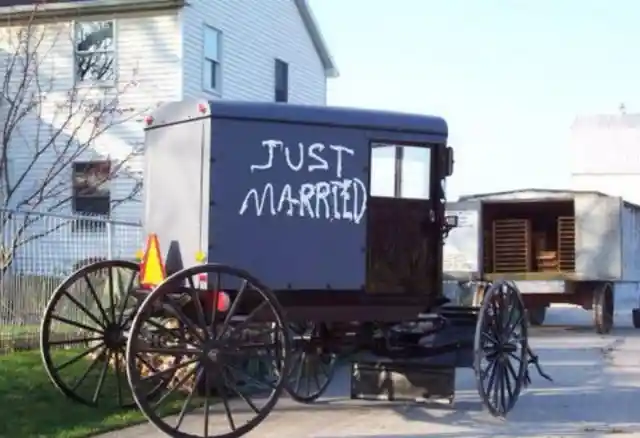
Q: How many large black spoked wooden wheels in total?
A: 4